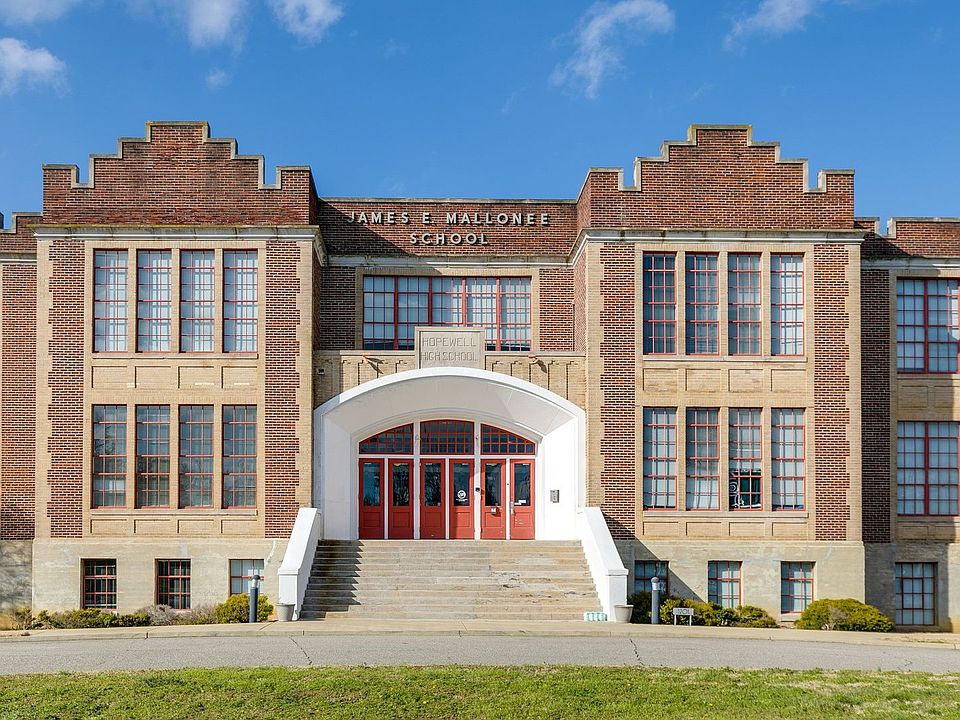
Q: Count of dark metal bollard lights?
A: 2